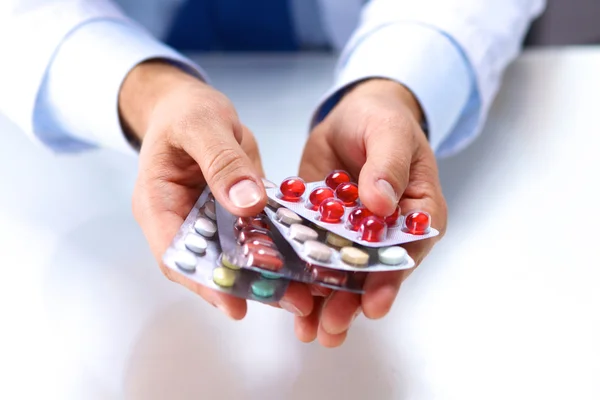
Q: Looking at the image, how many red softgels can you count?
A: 9